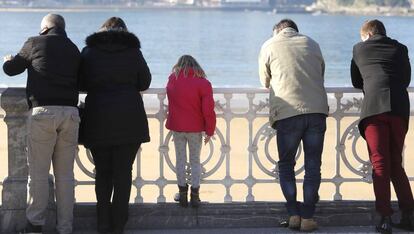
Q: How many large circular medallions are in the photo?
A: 4